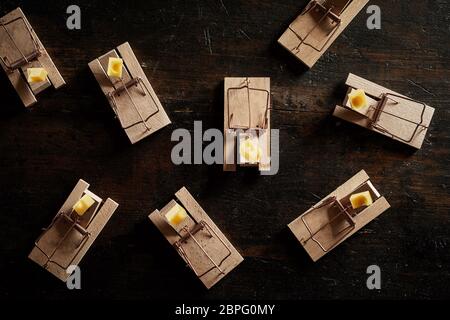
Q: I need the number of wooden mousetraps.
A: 8